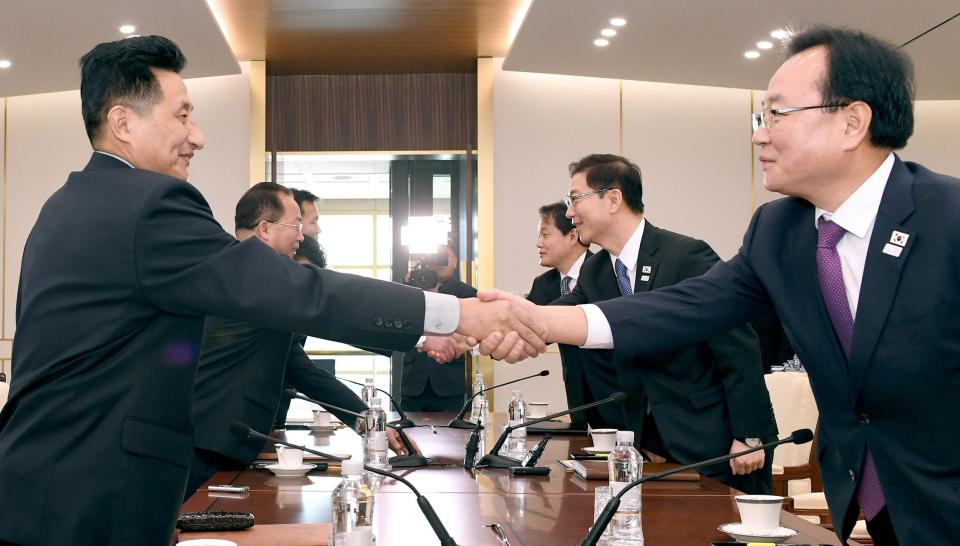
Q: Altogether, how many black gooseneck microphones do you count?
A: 6